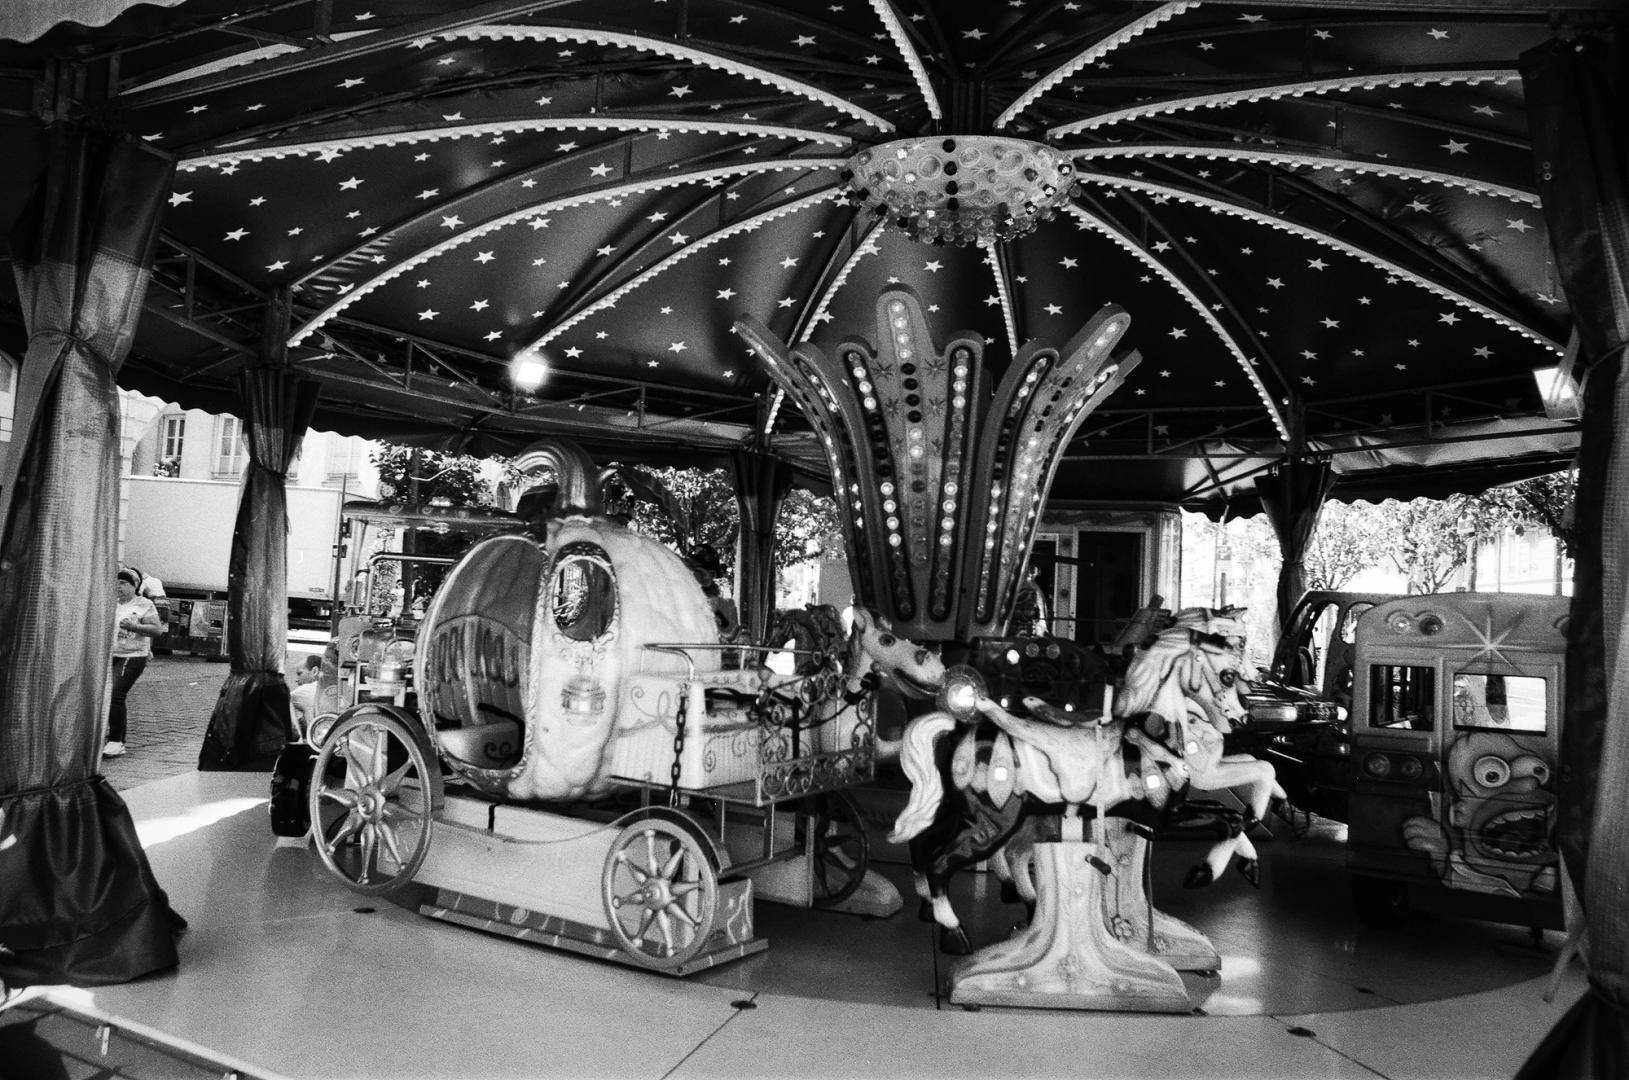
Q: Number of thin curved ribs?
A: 12